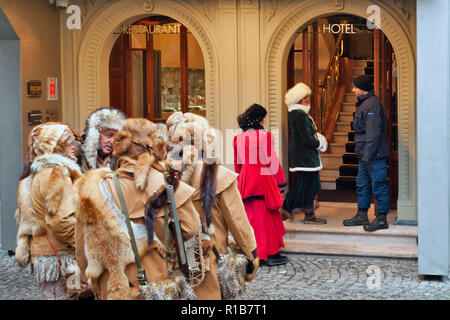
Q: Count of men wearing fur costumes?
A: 4